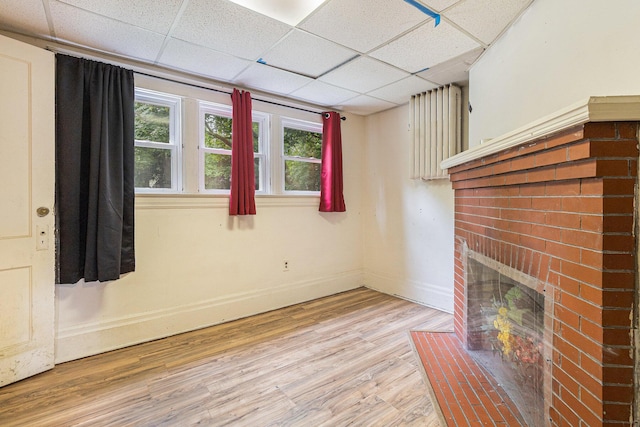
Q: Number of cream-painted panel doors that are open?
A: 1